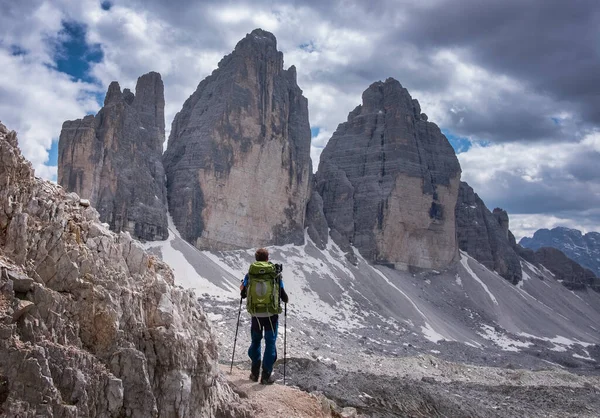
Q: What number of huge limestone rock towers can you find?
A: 3